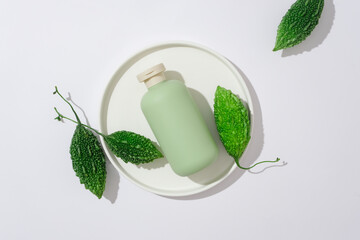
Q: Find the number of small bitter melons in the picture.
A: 4